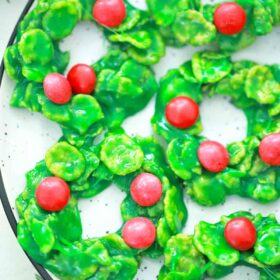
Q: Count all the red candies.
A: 11